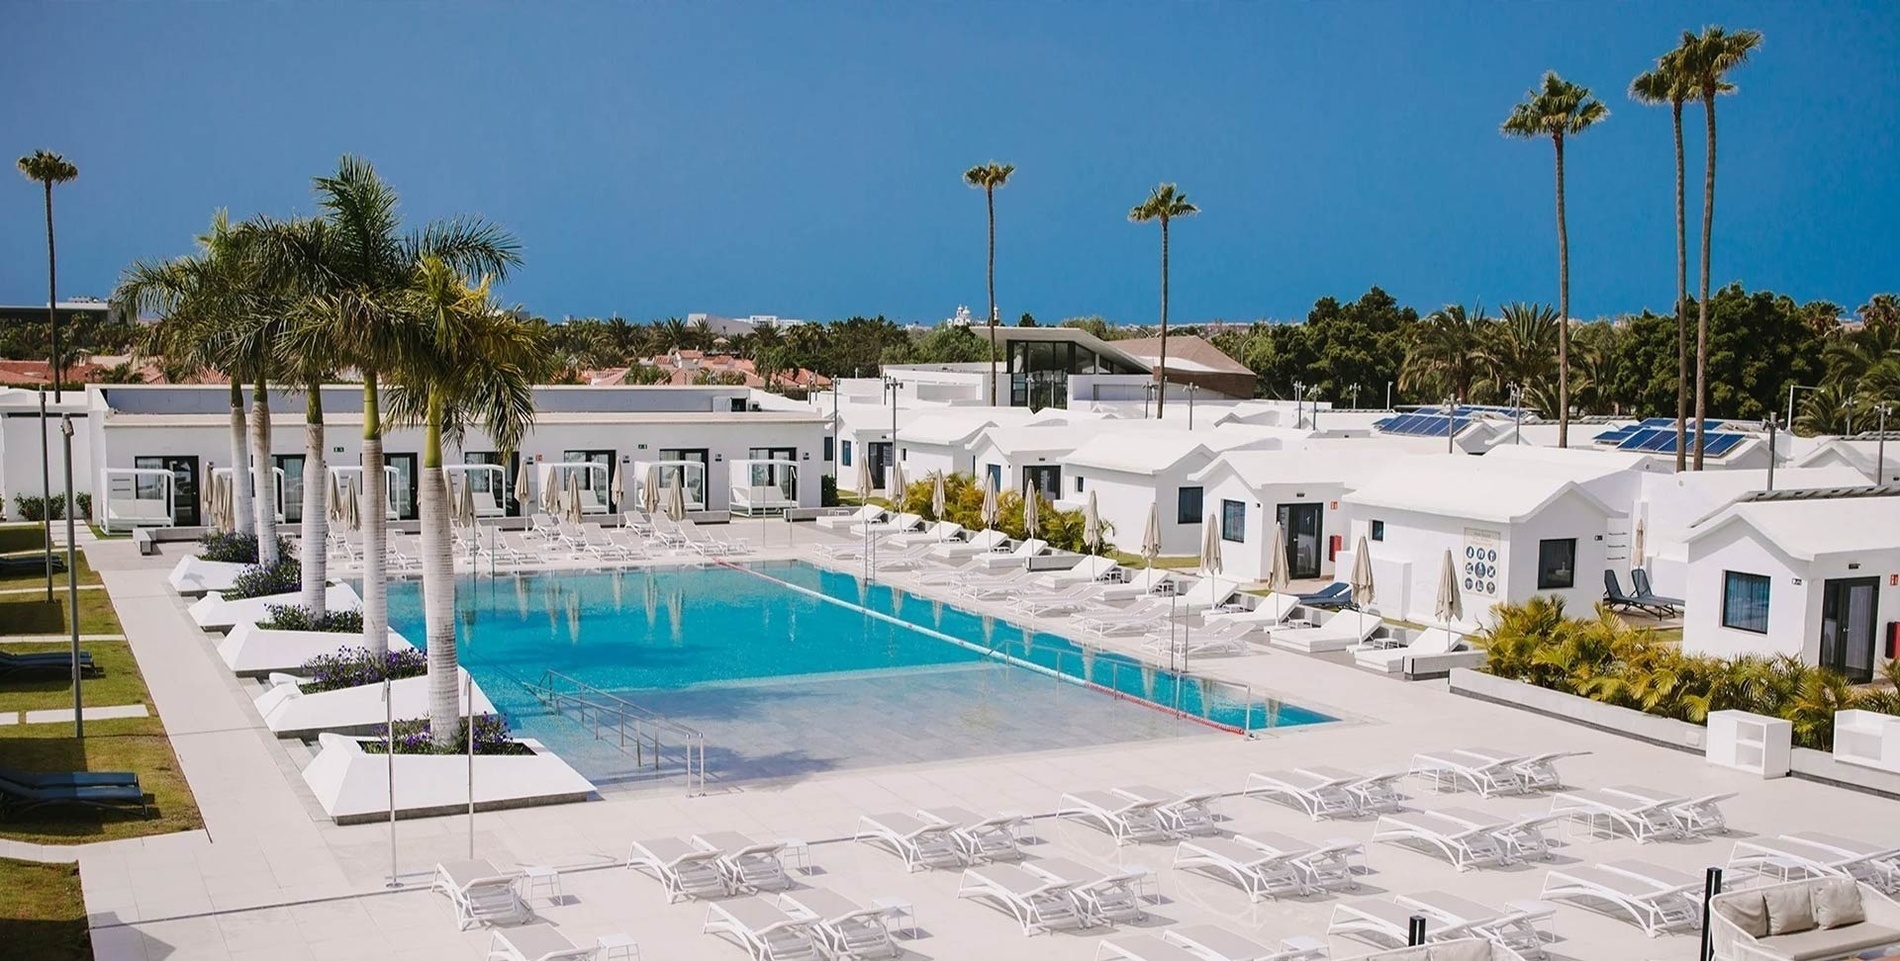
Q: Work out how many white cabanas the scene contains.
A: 7